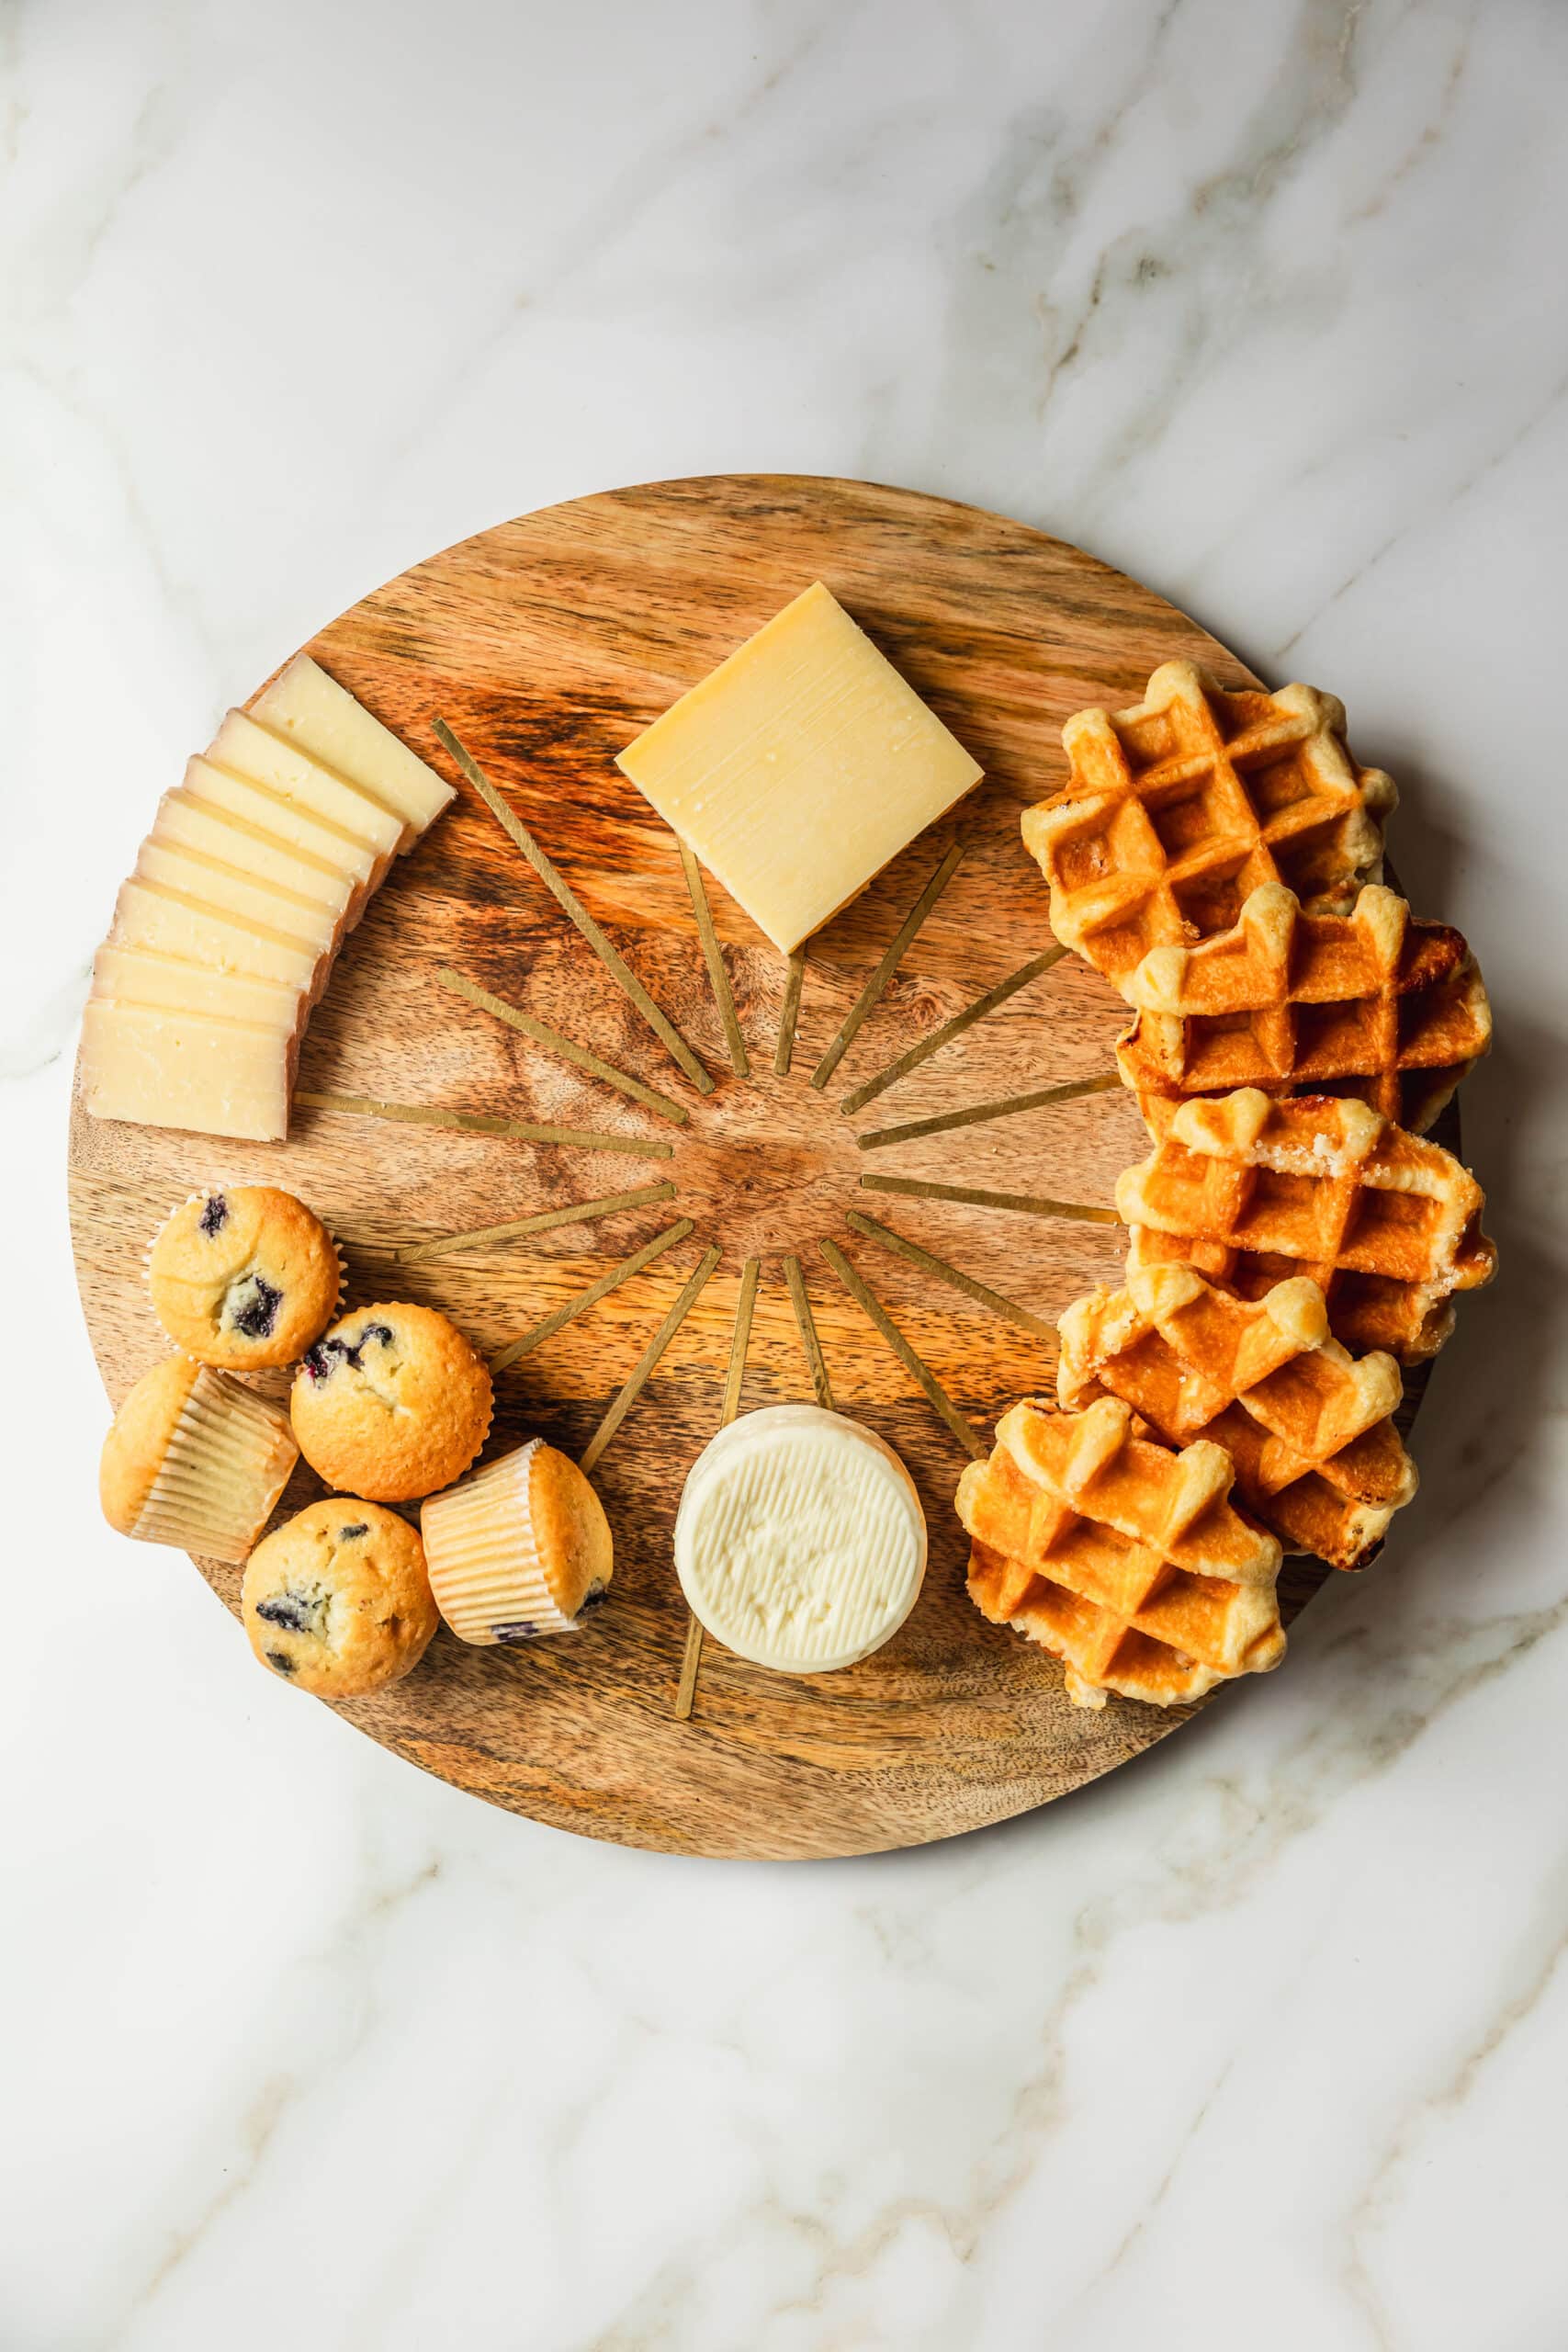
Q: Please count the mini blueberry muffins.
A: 5